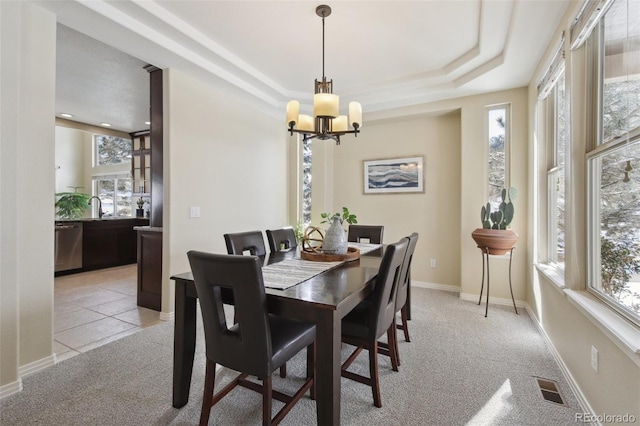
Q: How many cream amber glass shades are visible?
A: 5